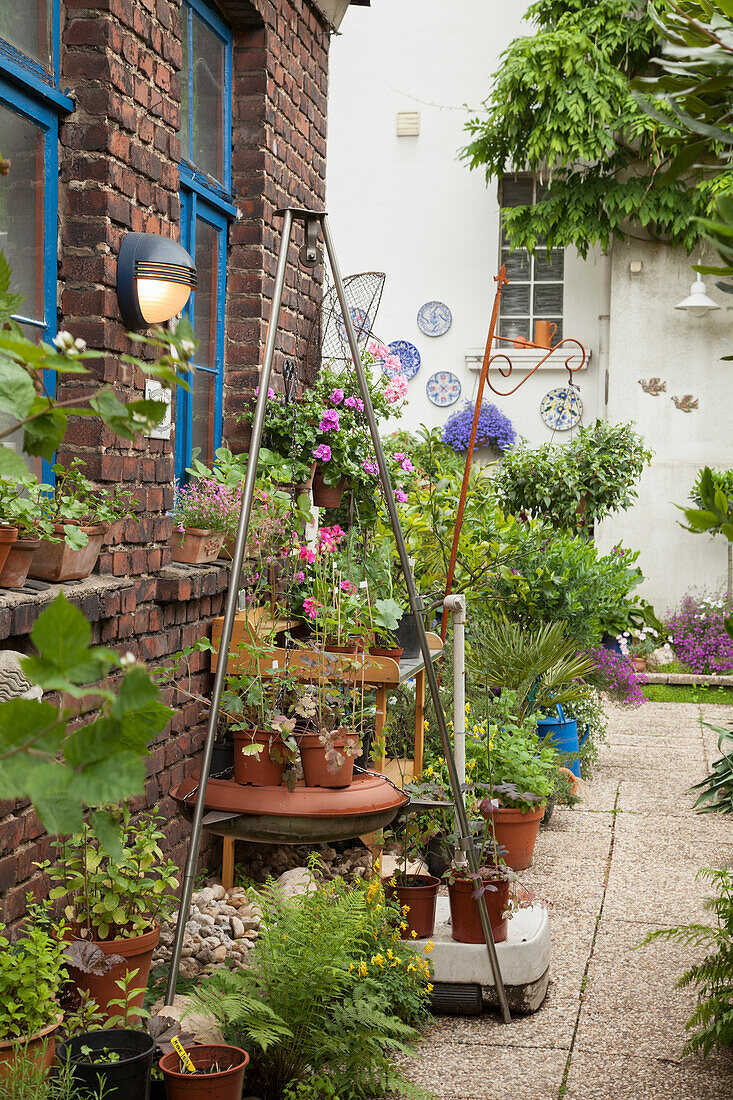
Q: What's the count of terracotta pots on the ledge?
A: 5